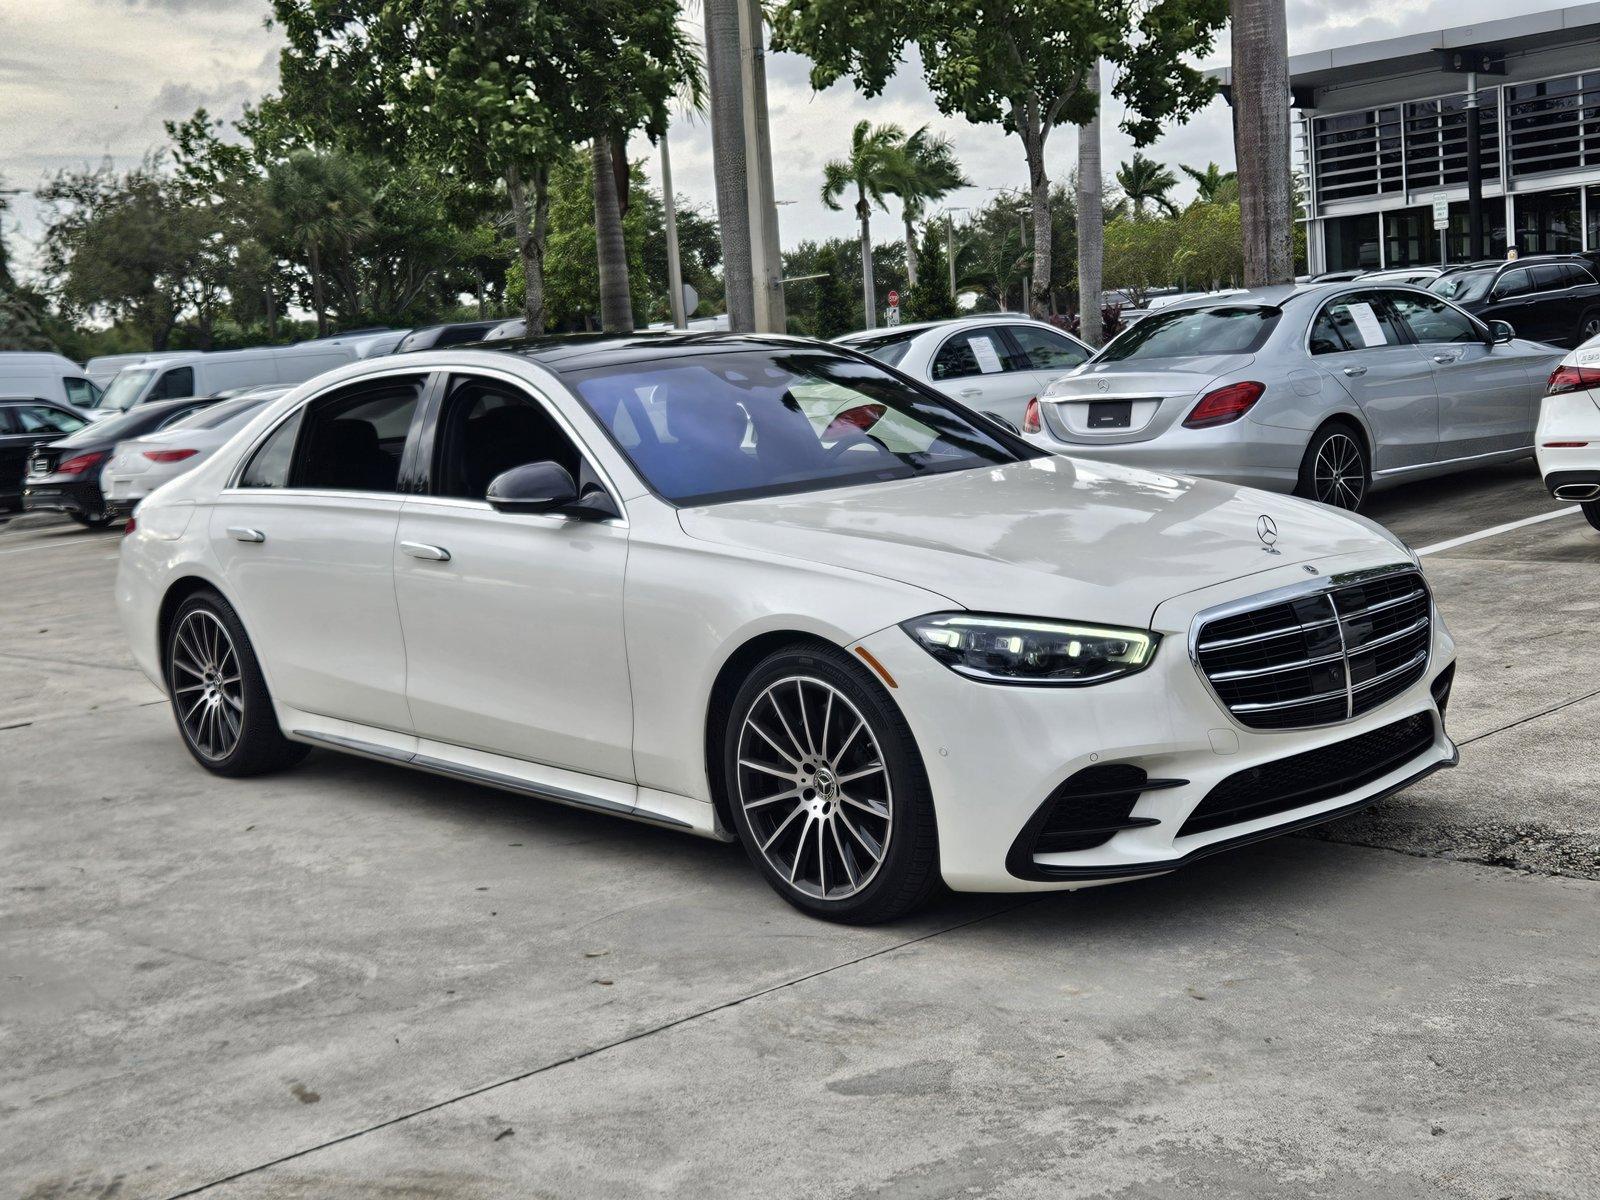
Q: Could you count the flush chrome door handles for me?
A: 2